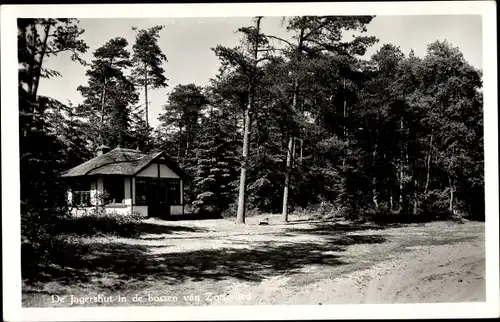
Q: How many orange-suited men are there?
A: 0